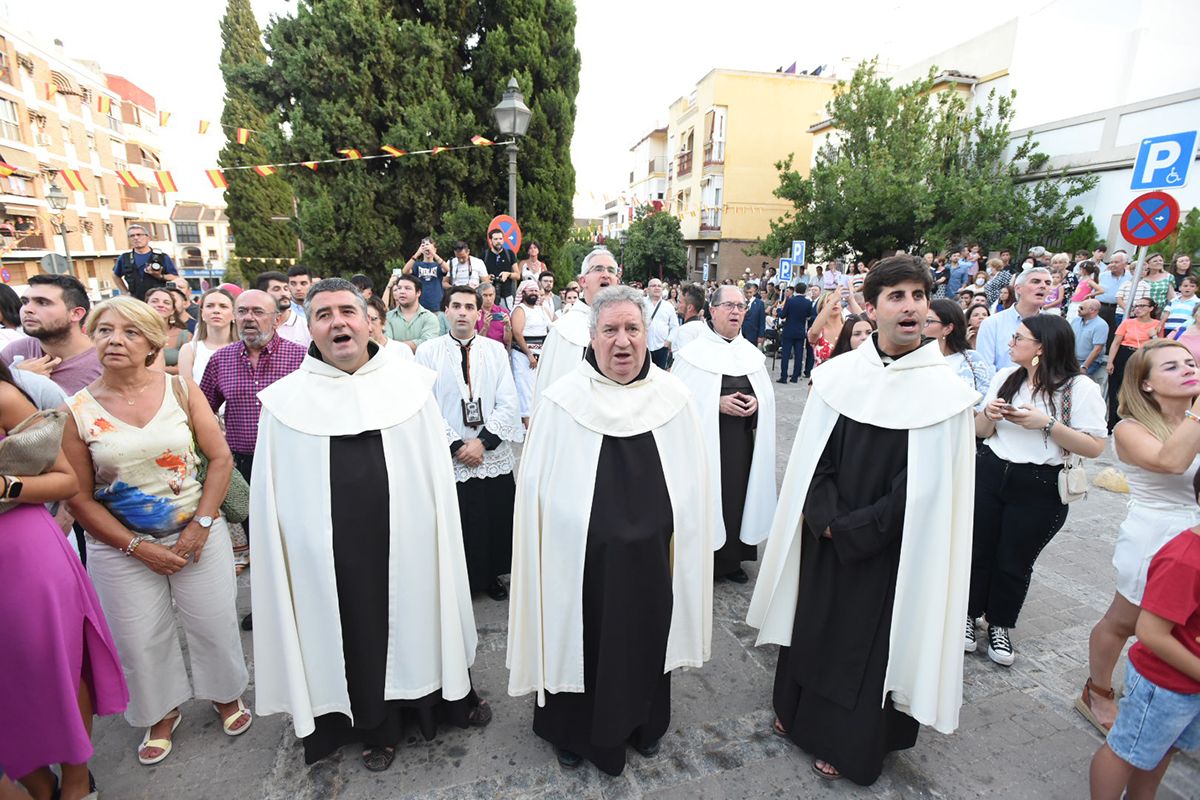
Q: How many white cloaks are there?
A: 5